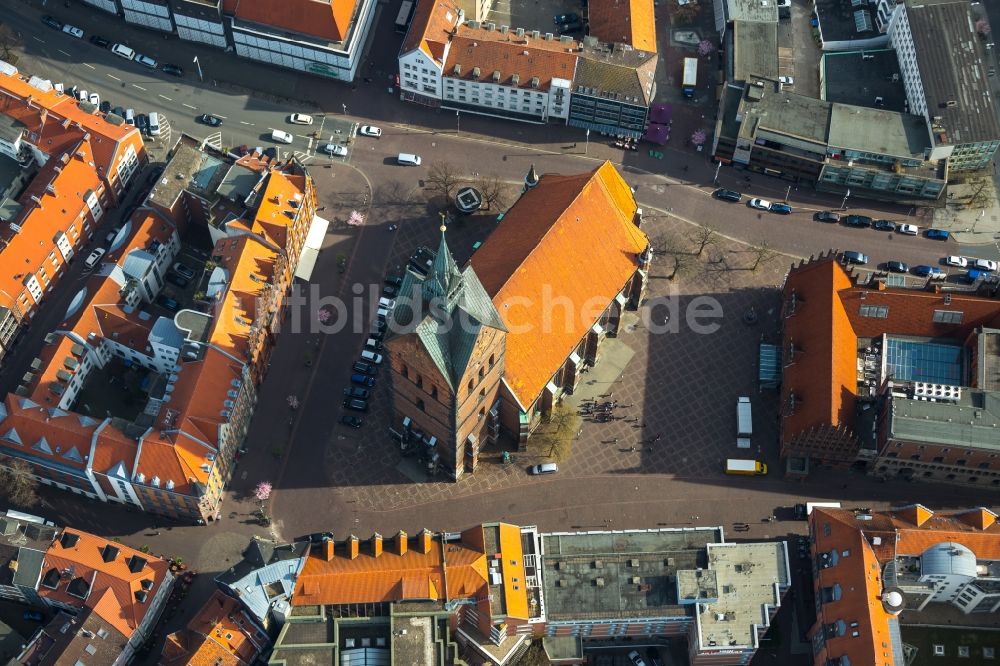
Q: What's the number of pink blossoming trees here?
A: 7